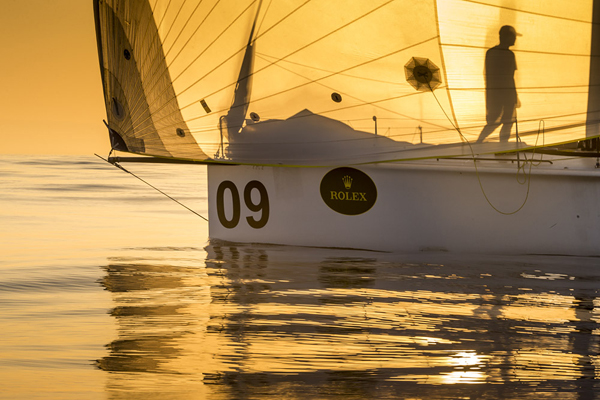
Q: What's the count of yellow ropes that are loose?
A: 1